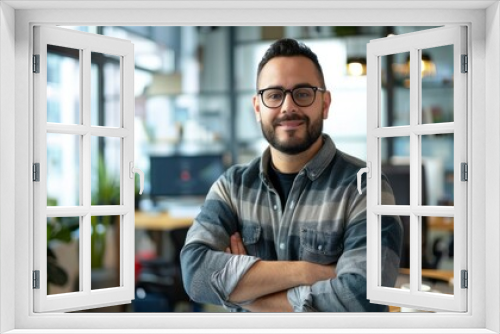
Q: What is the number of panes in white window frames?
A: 12